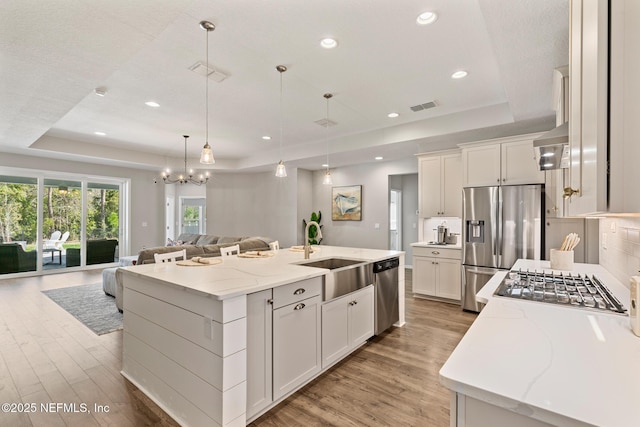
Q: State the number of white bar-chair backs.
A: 3